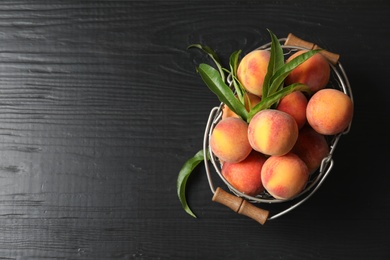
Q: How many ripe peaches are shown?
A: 10